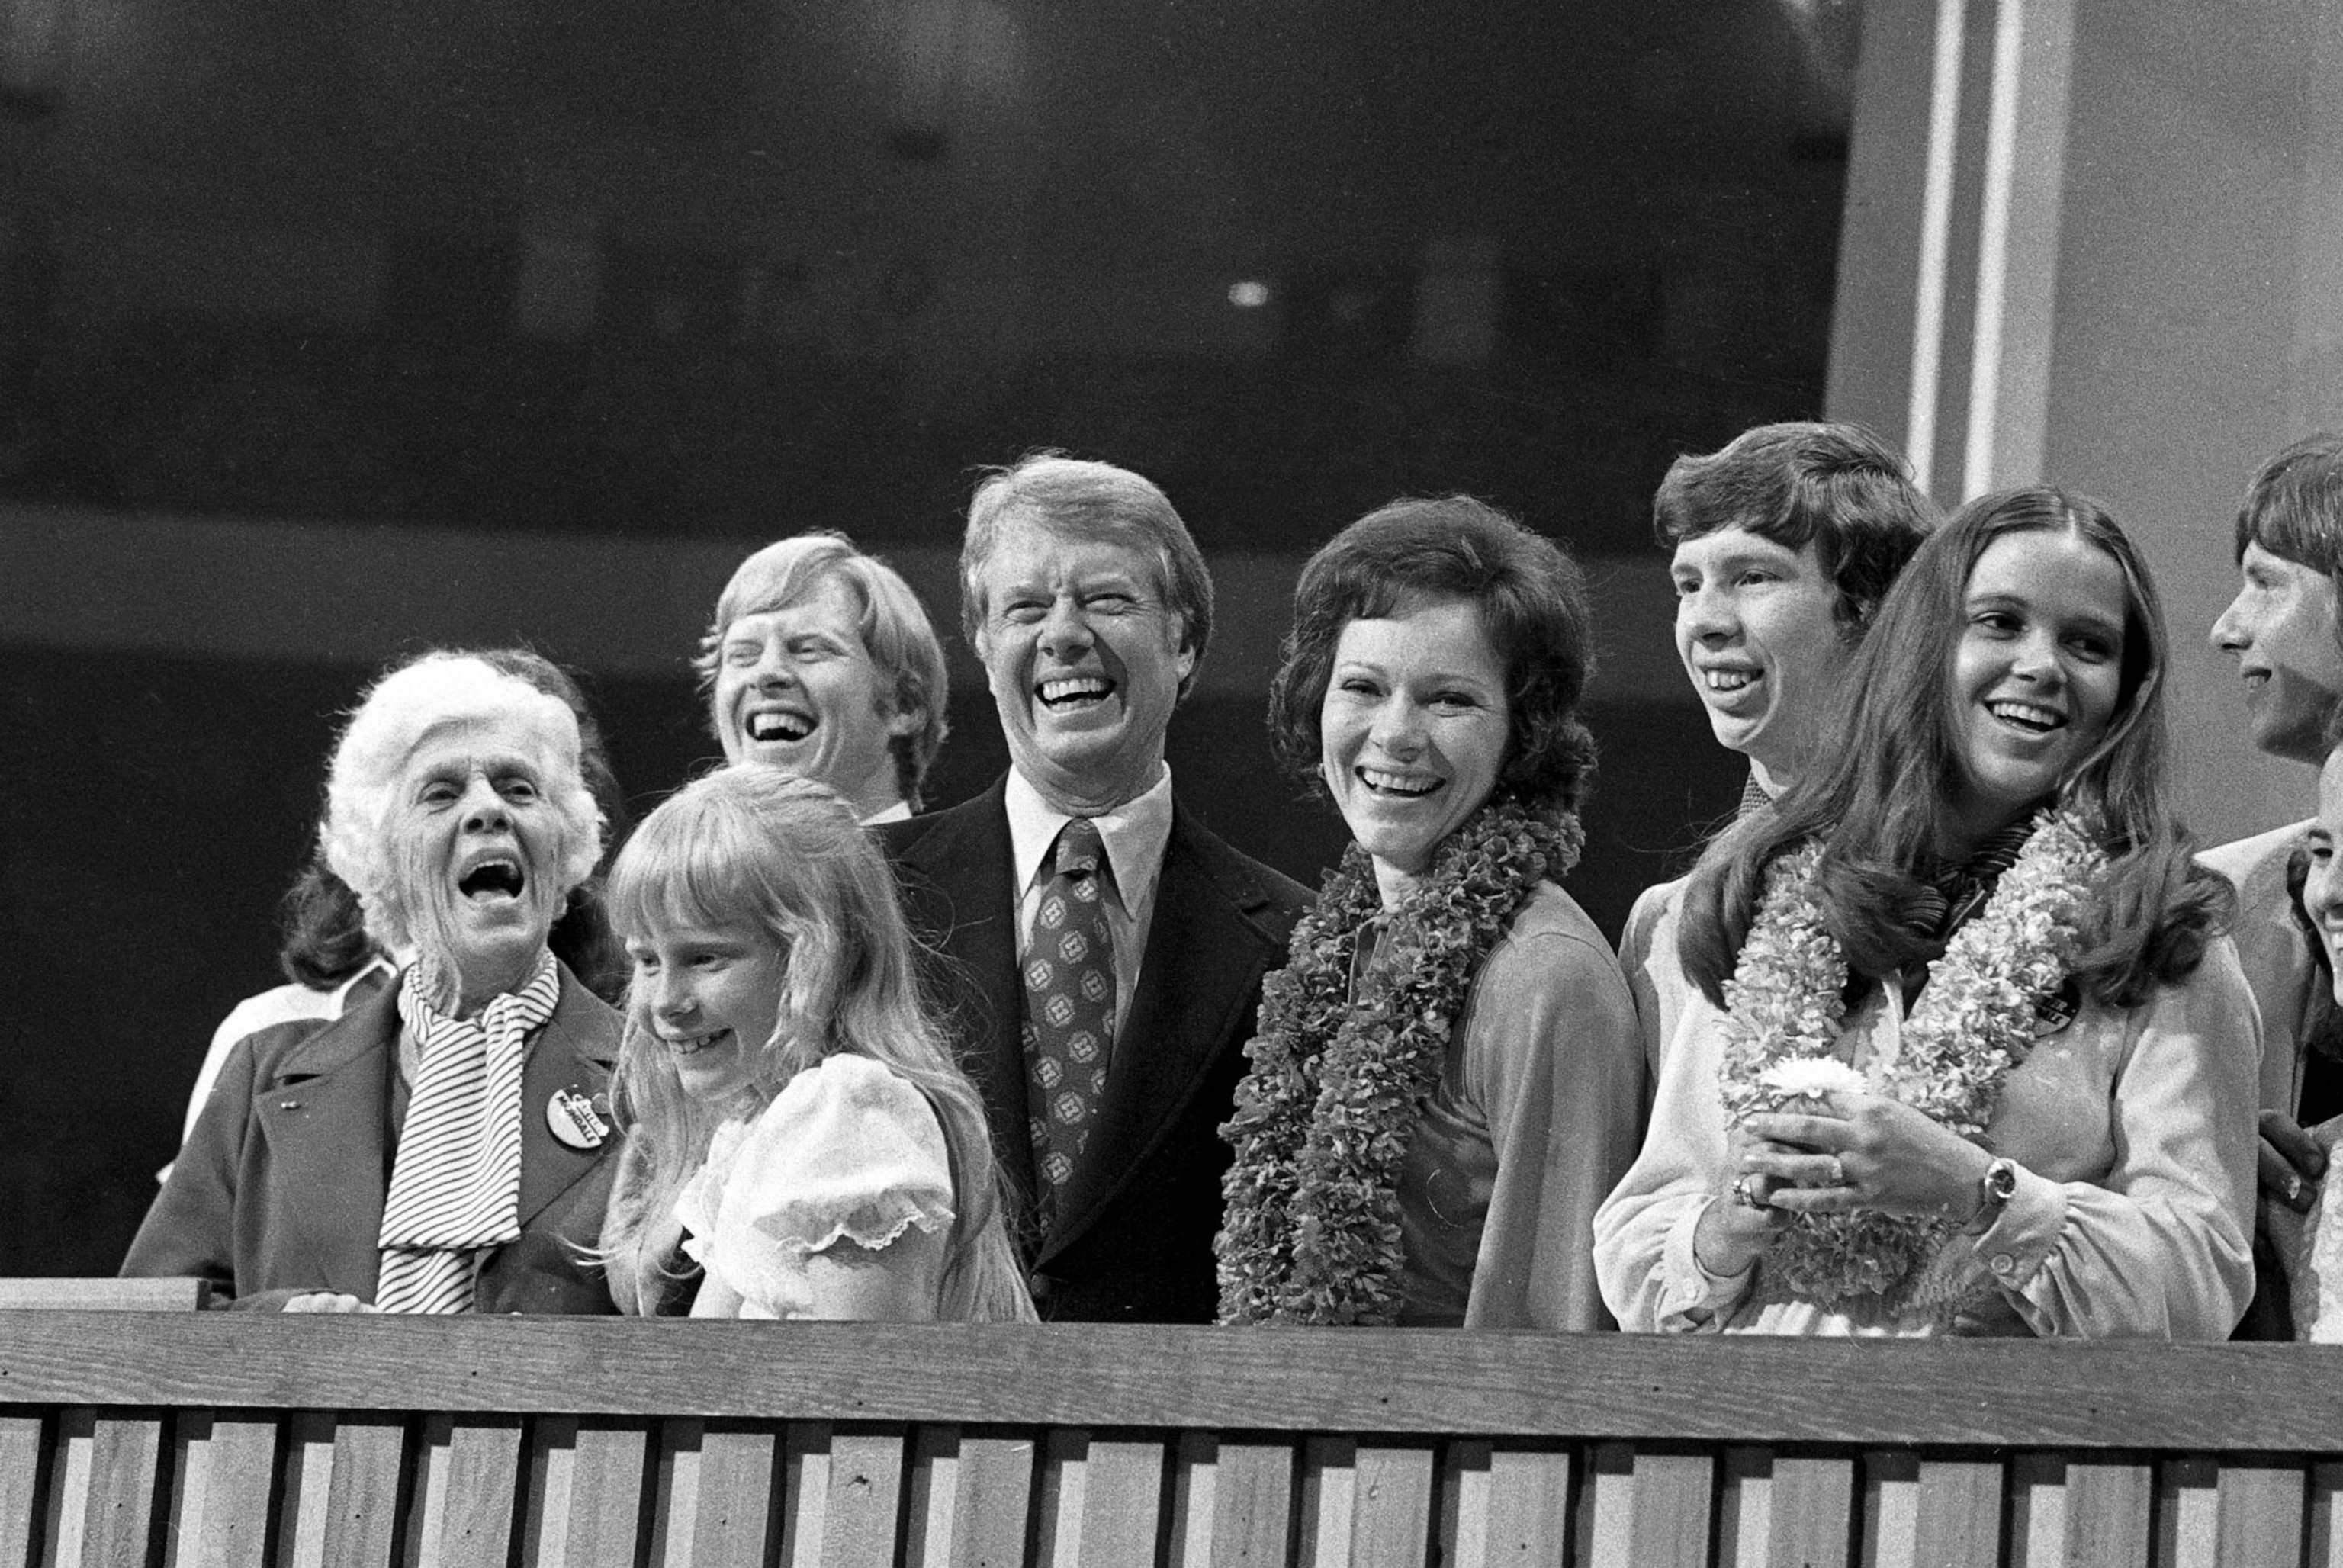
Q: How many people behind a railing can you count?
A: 10